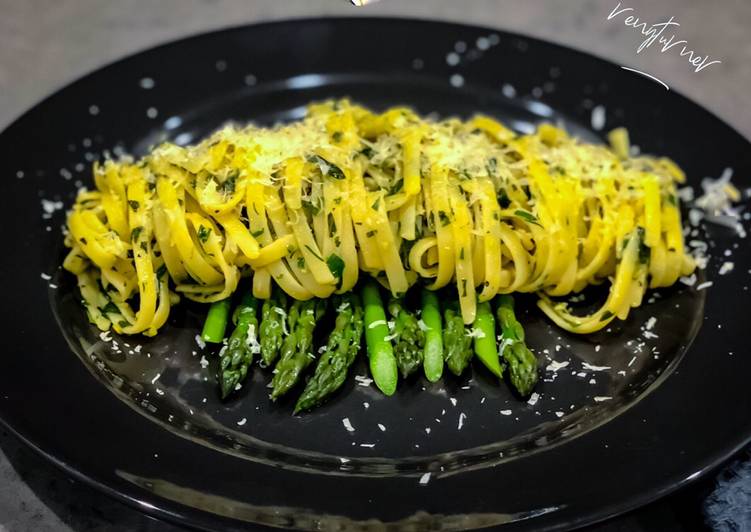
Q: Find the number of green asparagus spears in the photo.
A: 11